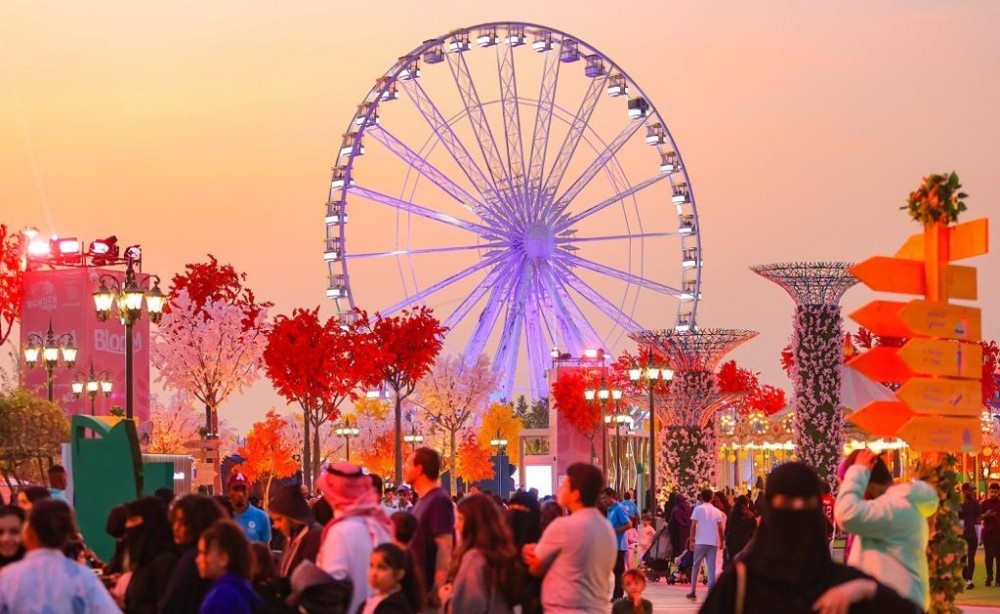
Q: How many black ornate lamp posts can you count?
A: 9